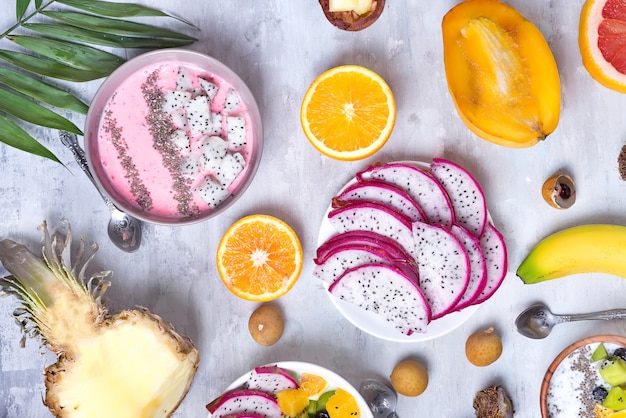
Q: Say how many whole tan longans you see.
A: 3